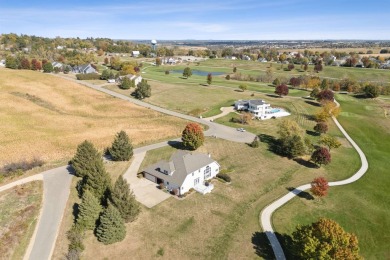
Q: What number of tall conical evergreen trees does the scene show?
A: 6